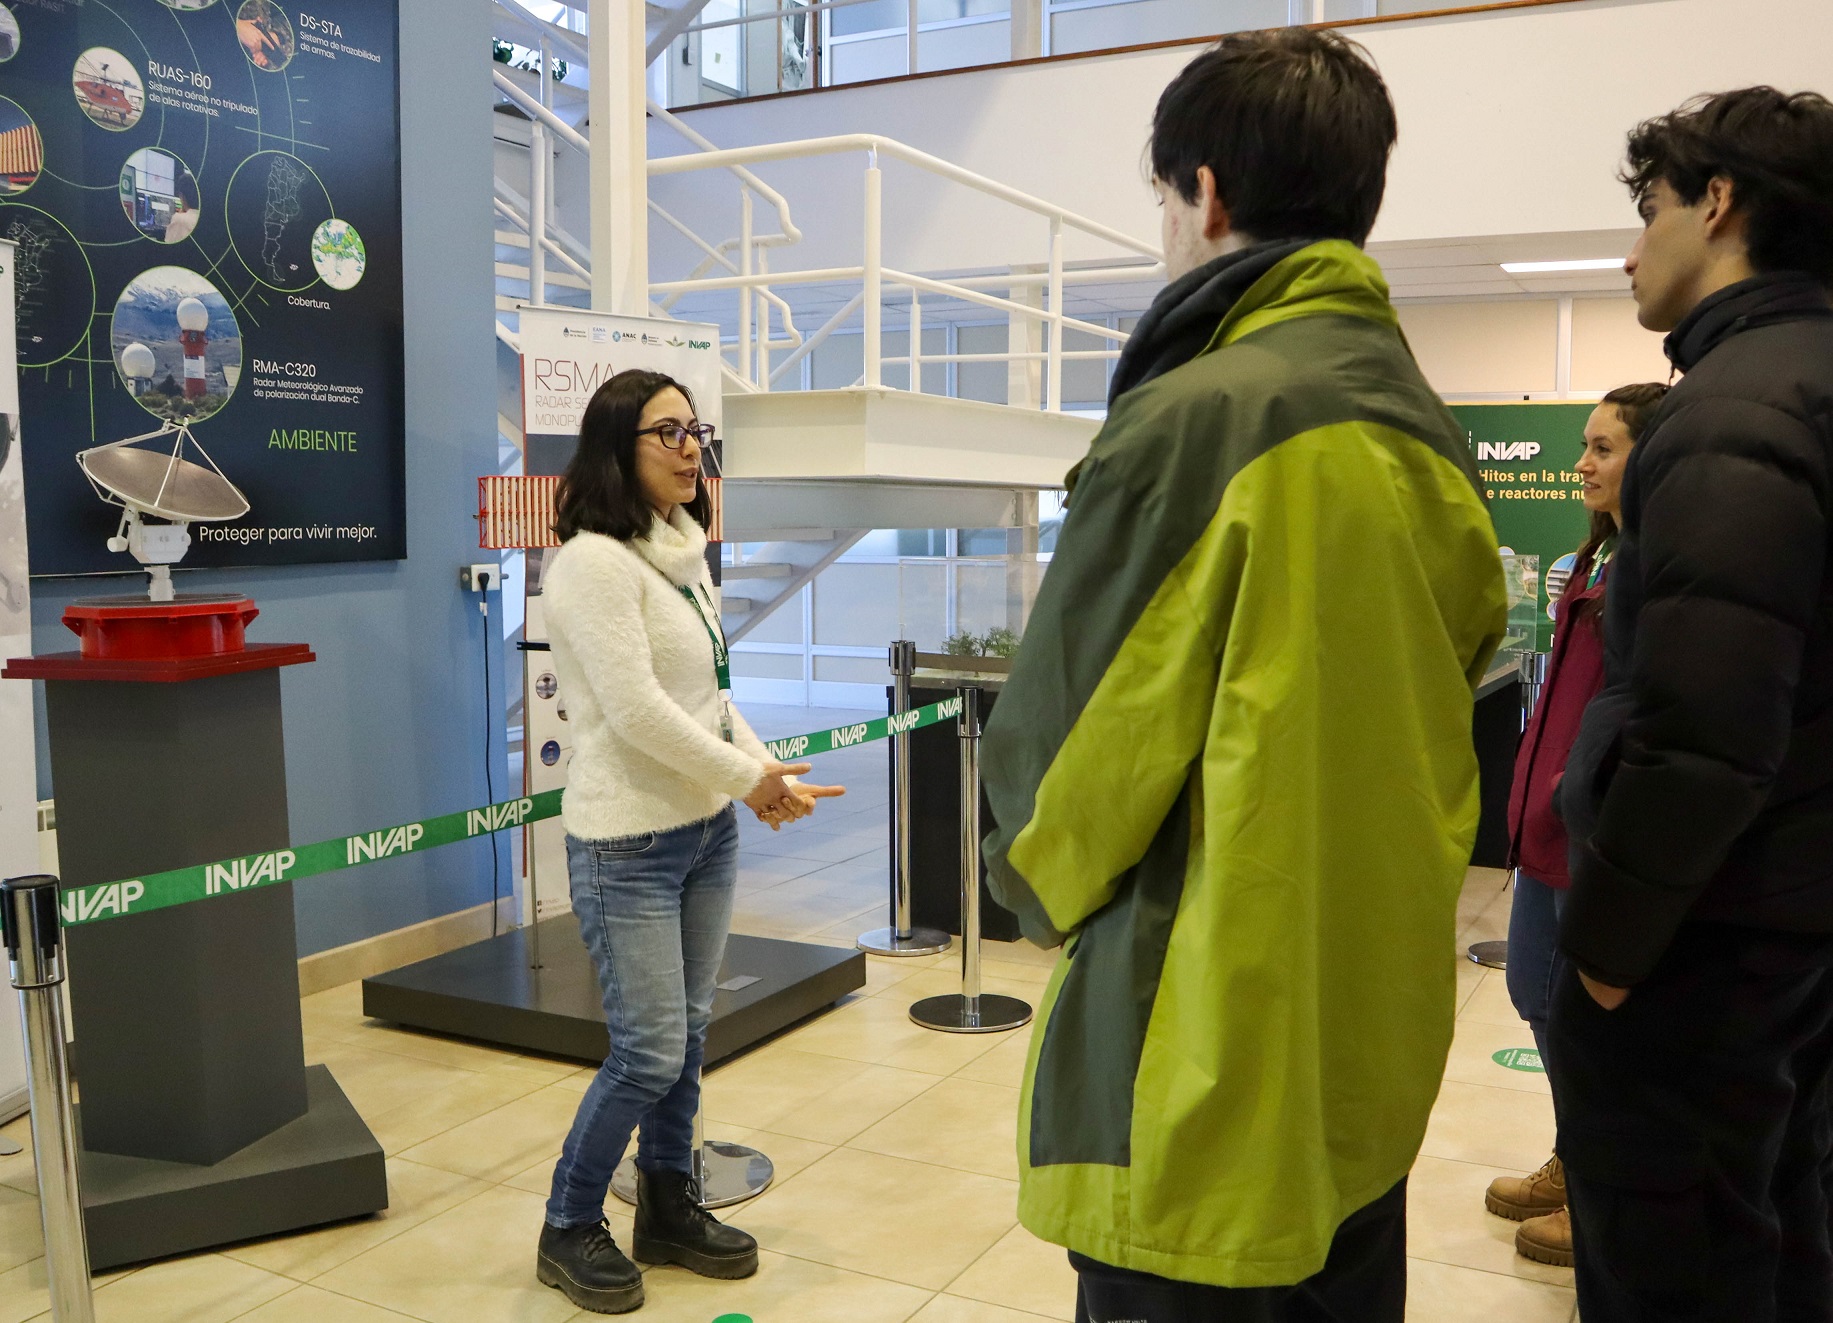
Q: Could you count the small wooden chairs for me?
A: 0